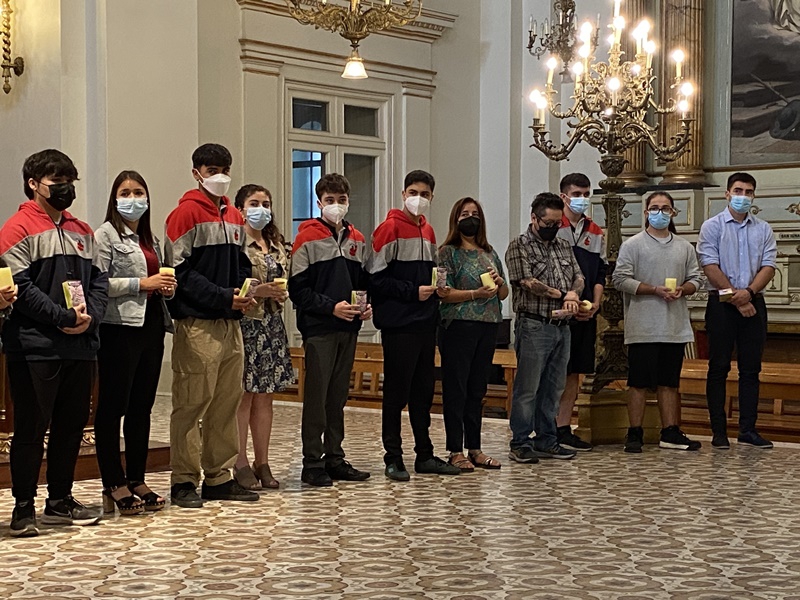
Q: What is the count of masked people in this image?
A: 11